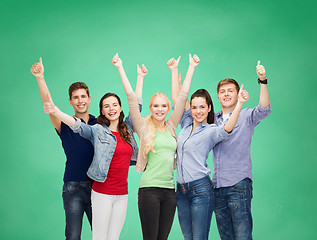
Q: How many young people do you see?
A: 5